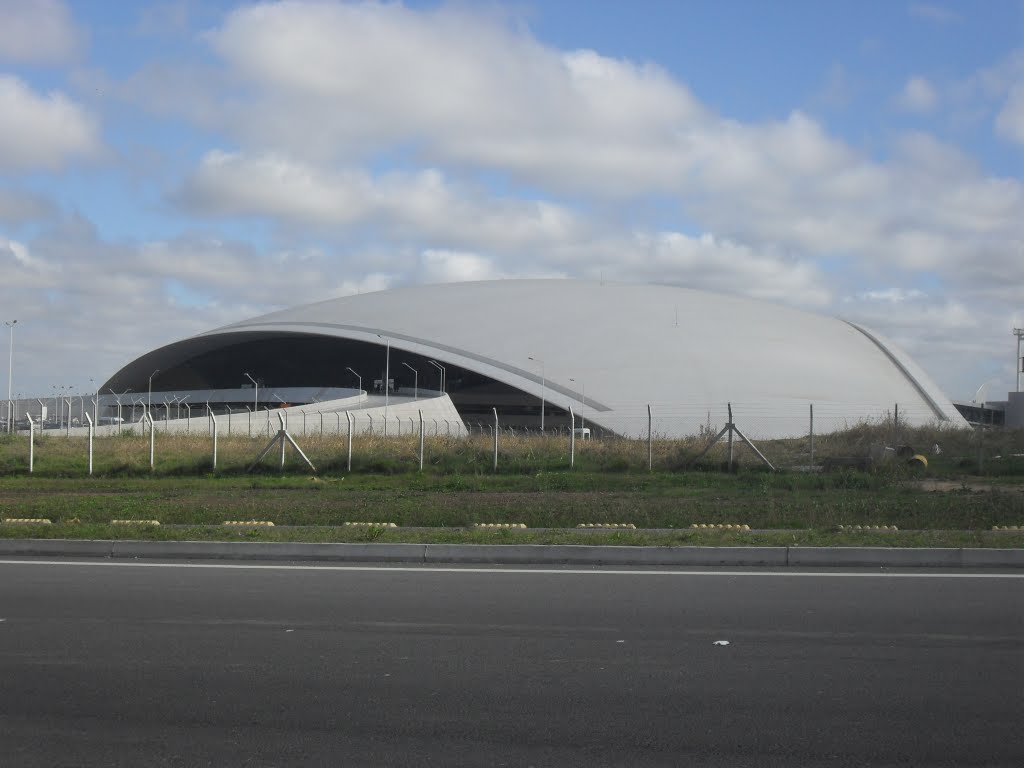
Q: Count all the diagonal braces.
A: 4